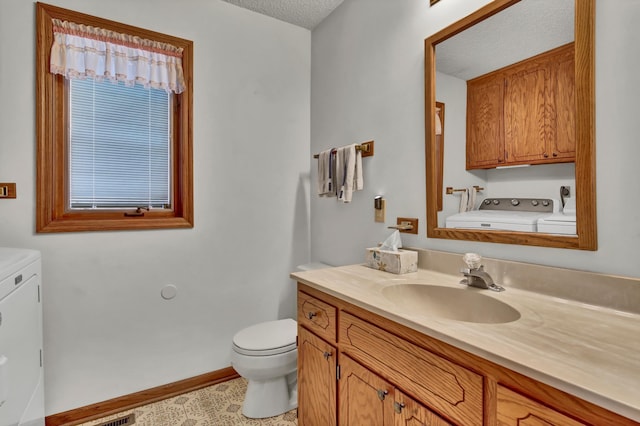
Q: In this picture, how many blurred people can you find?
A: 0